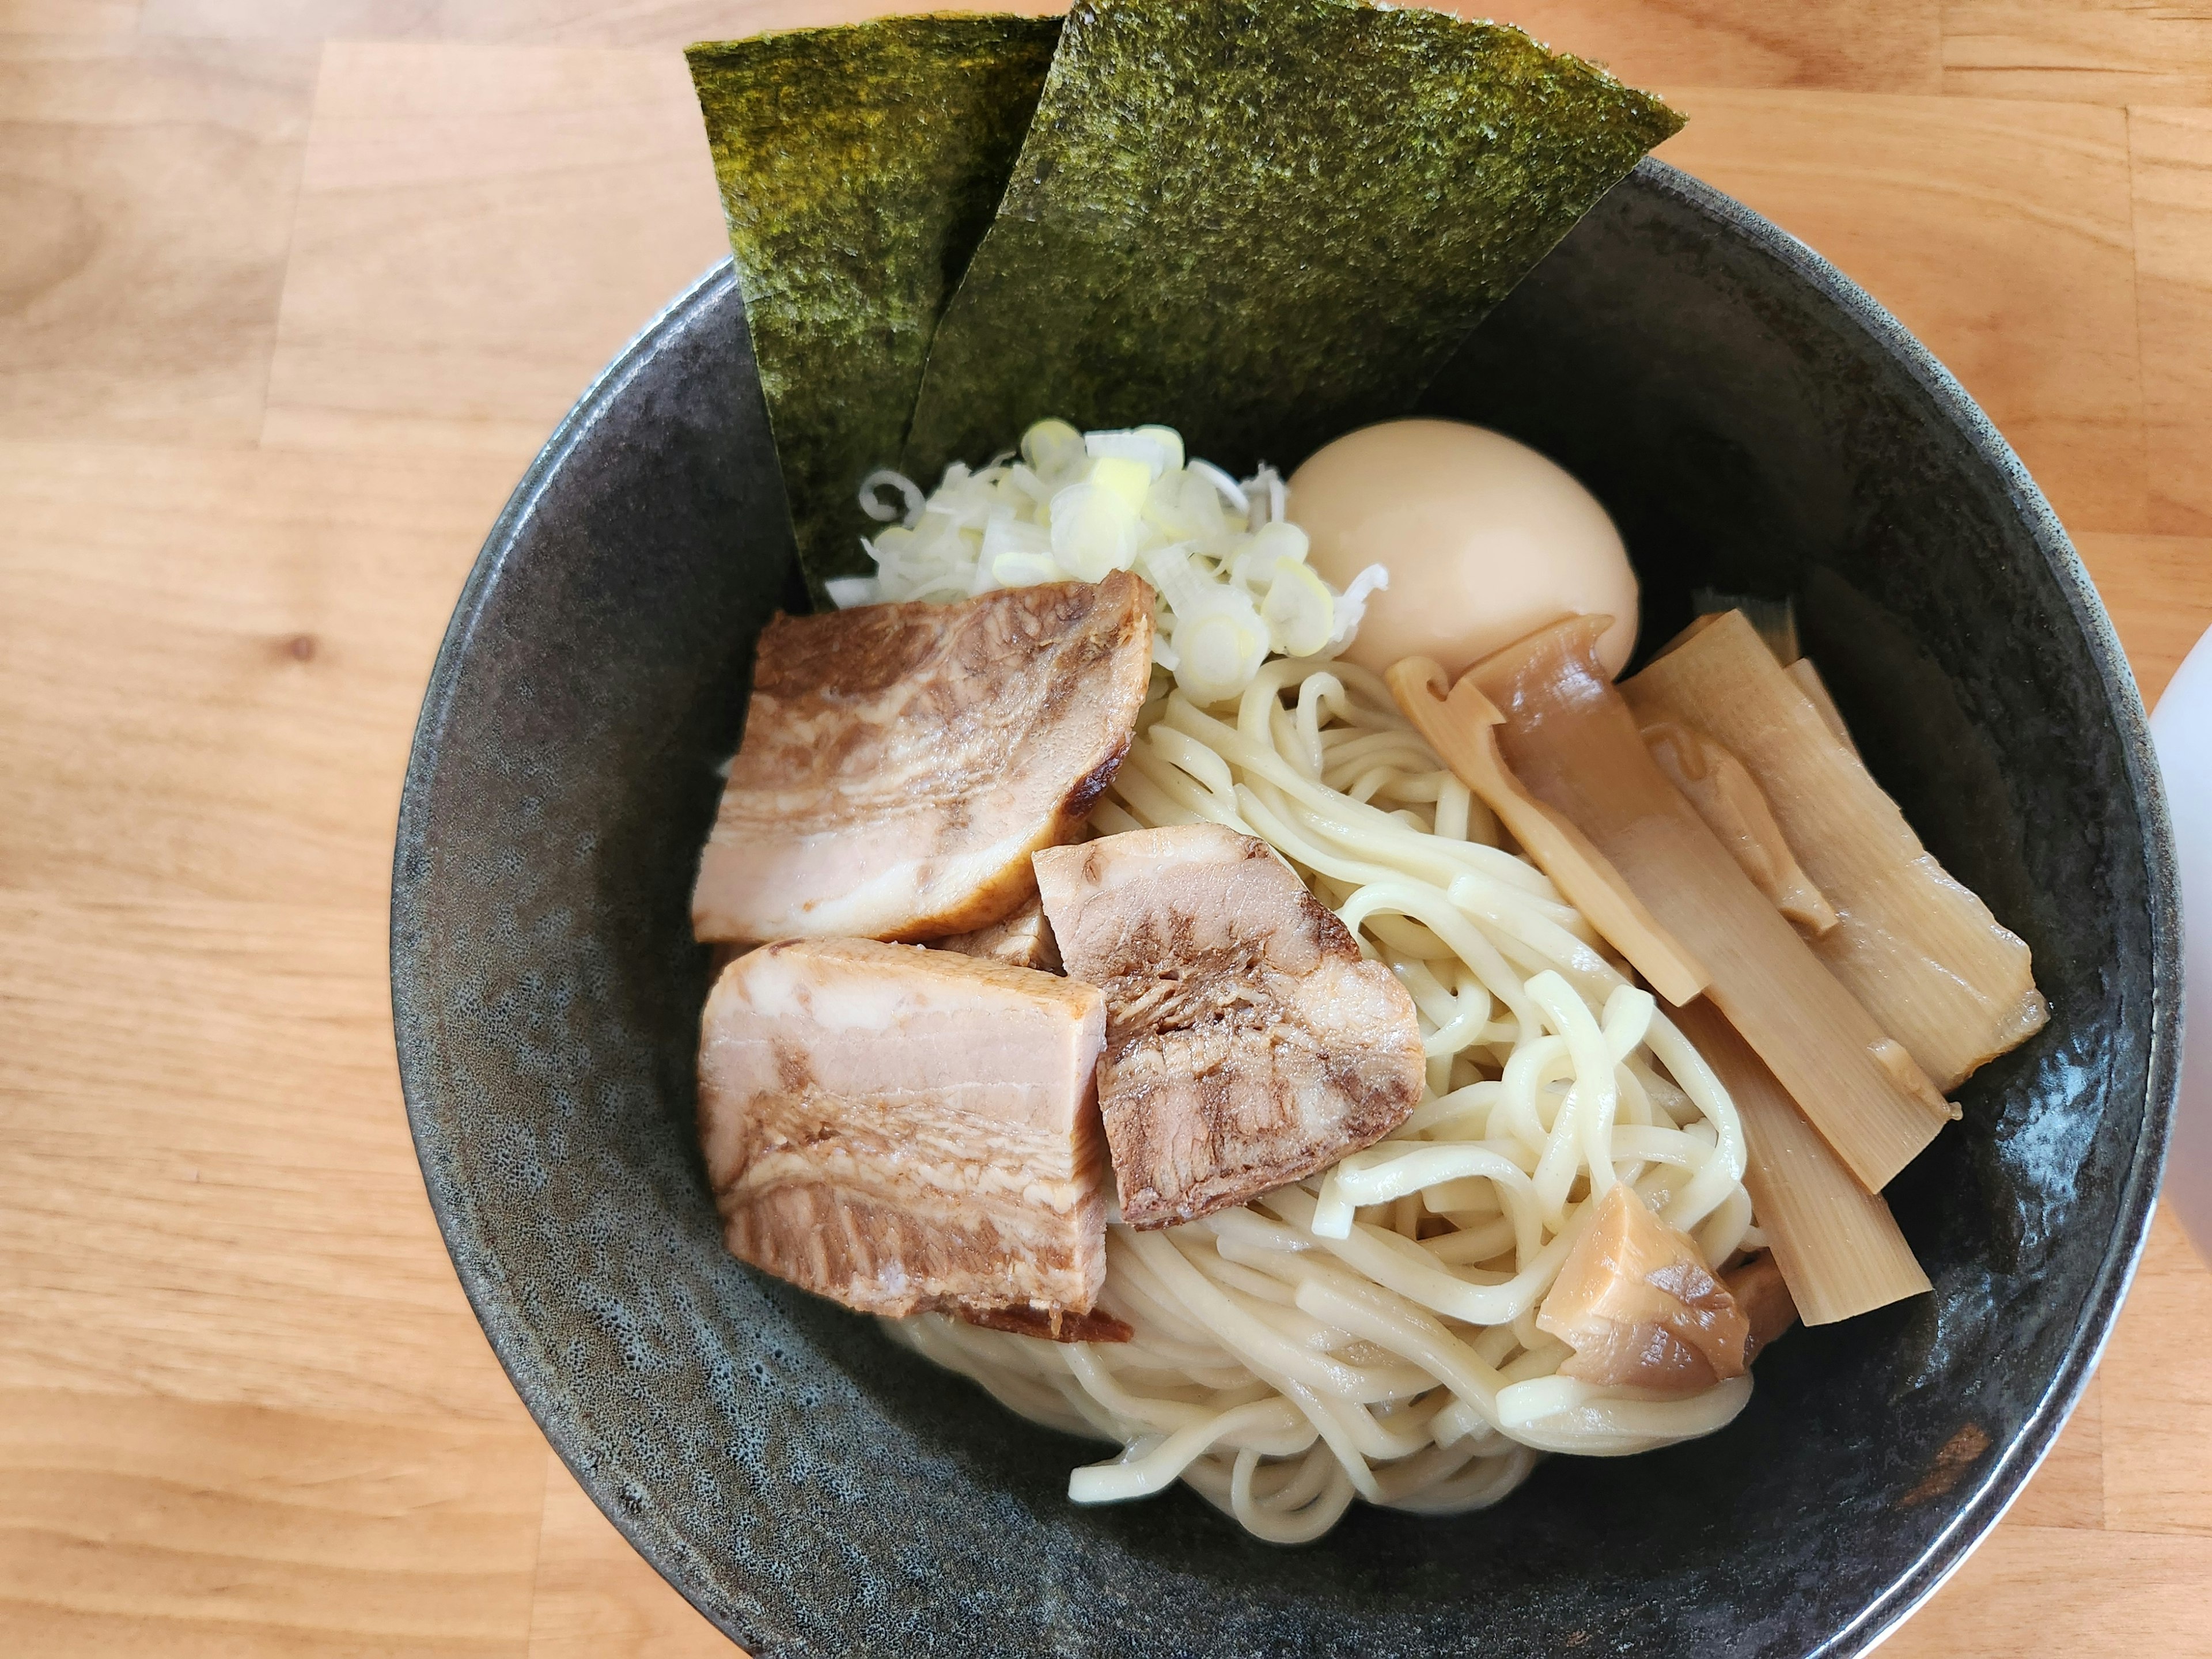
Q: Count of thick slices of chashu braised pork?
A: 3